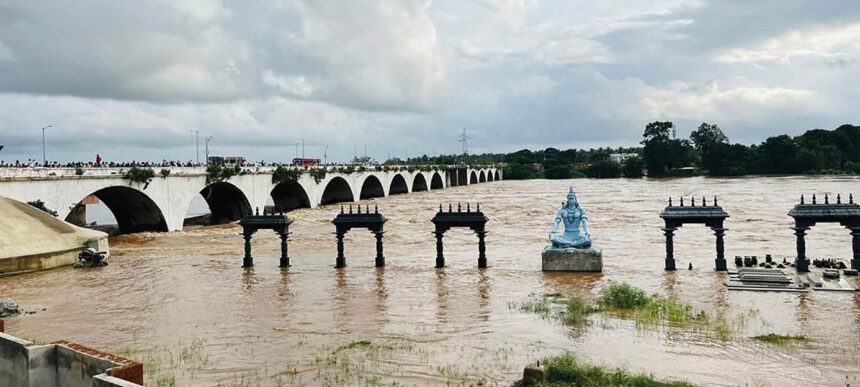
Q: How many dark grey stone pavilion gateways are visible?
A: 5